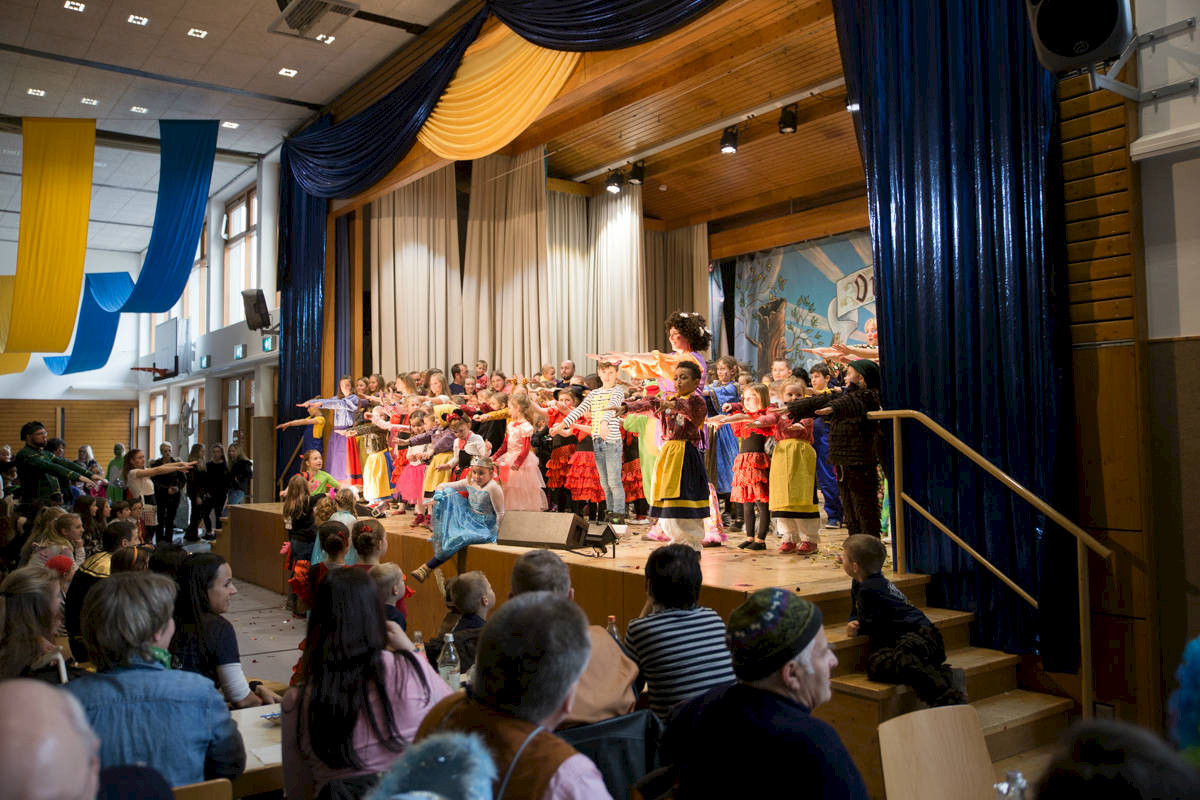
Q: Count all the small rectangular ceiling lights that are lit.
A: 9